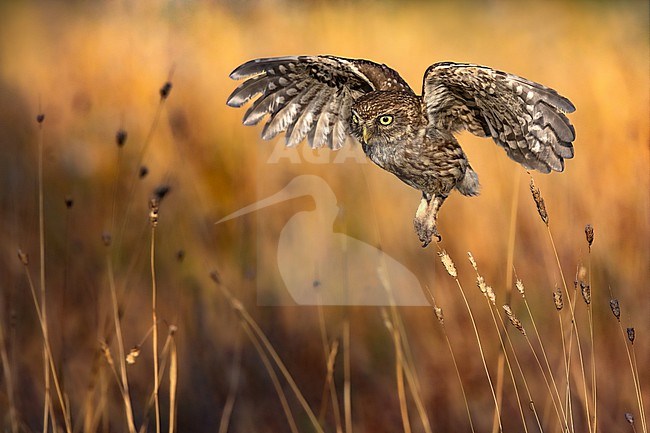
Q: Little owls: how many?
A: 1